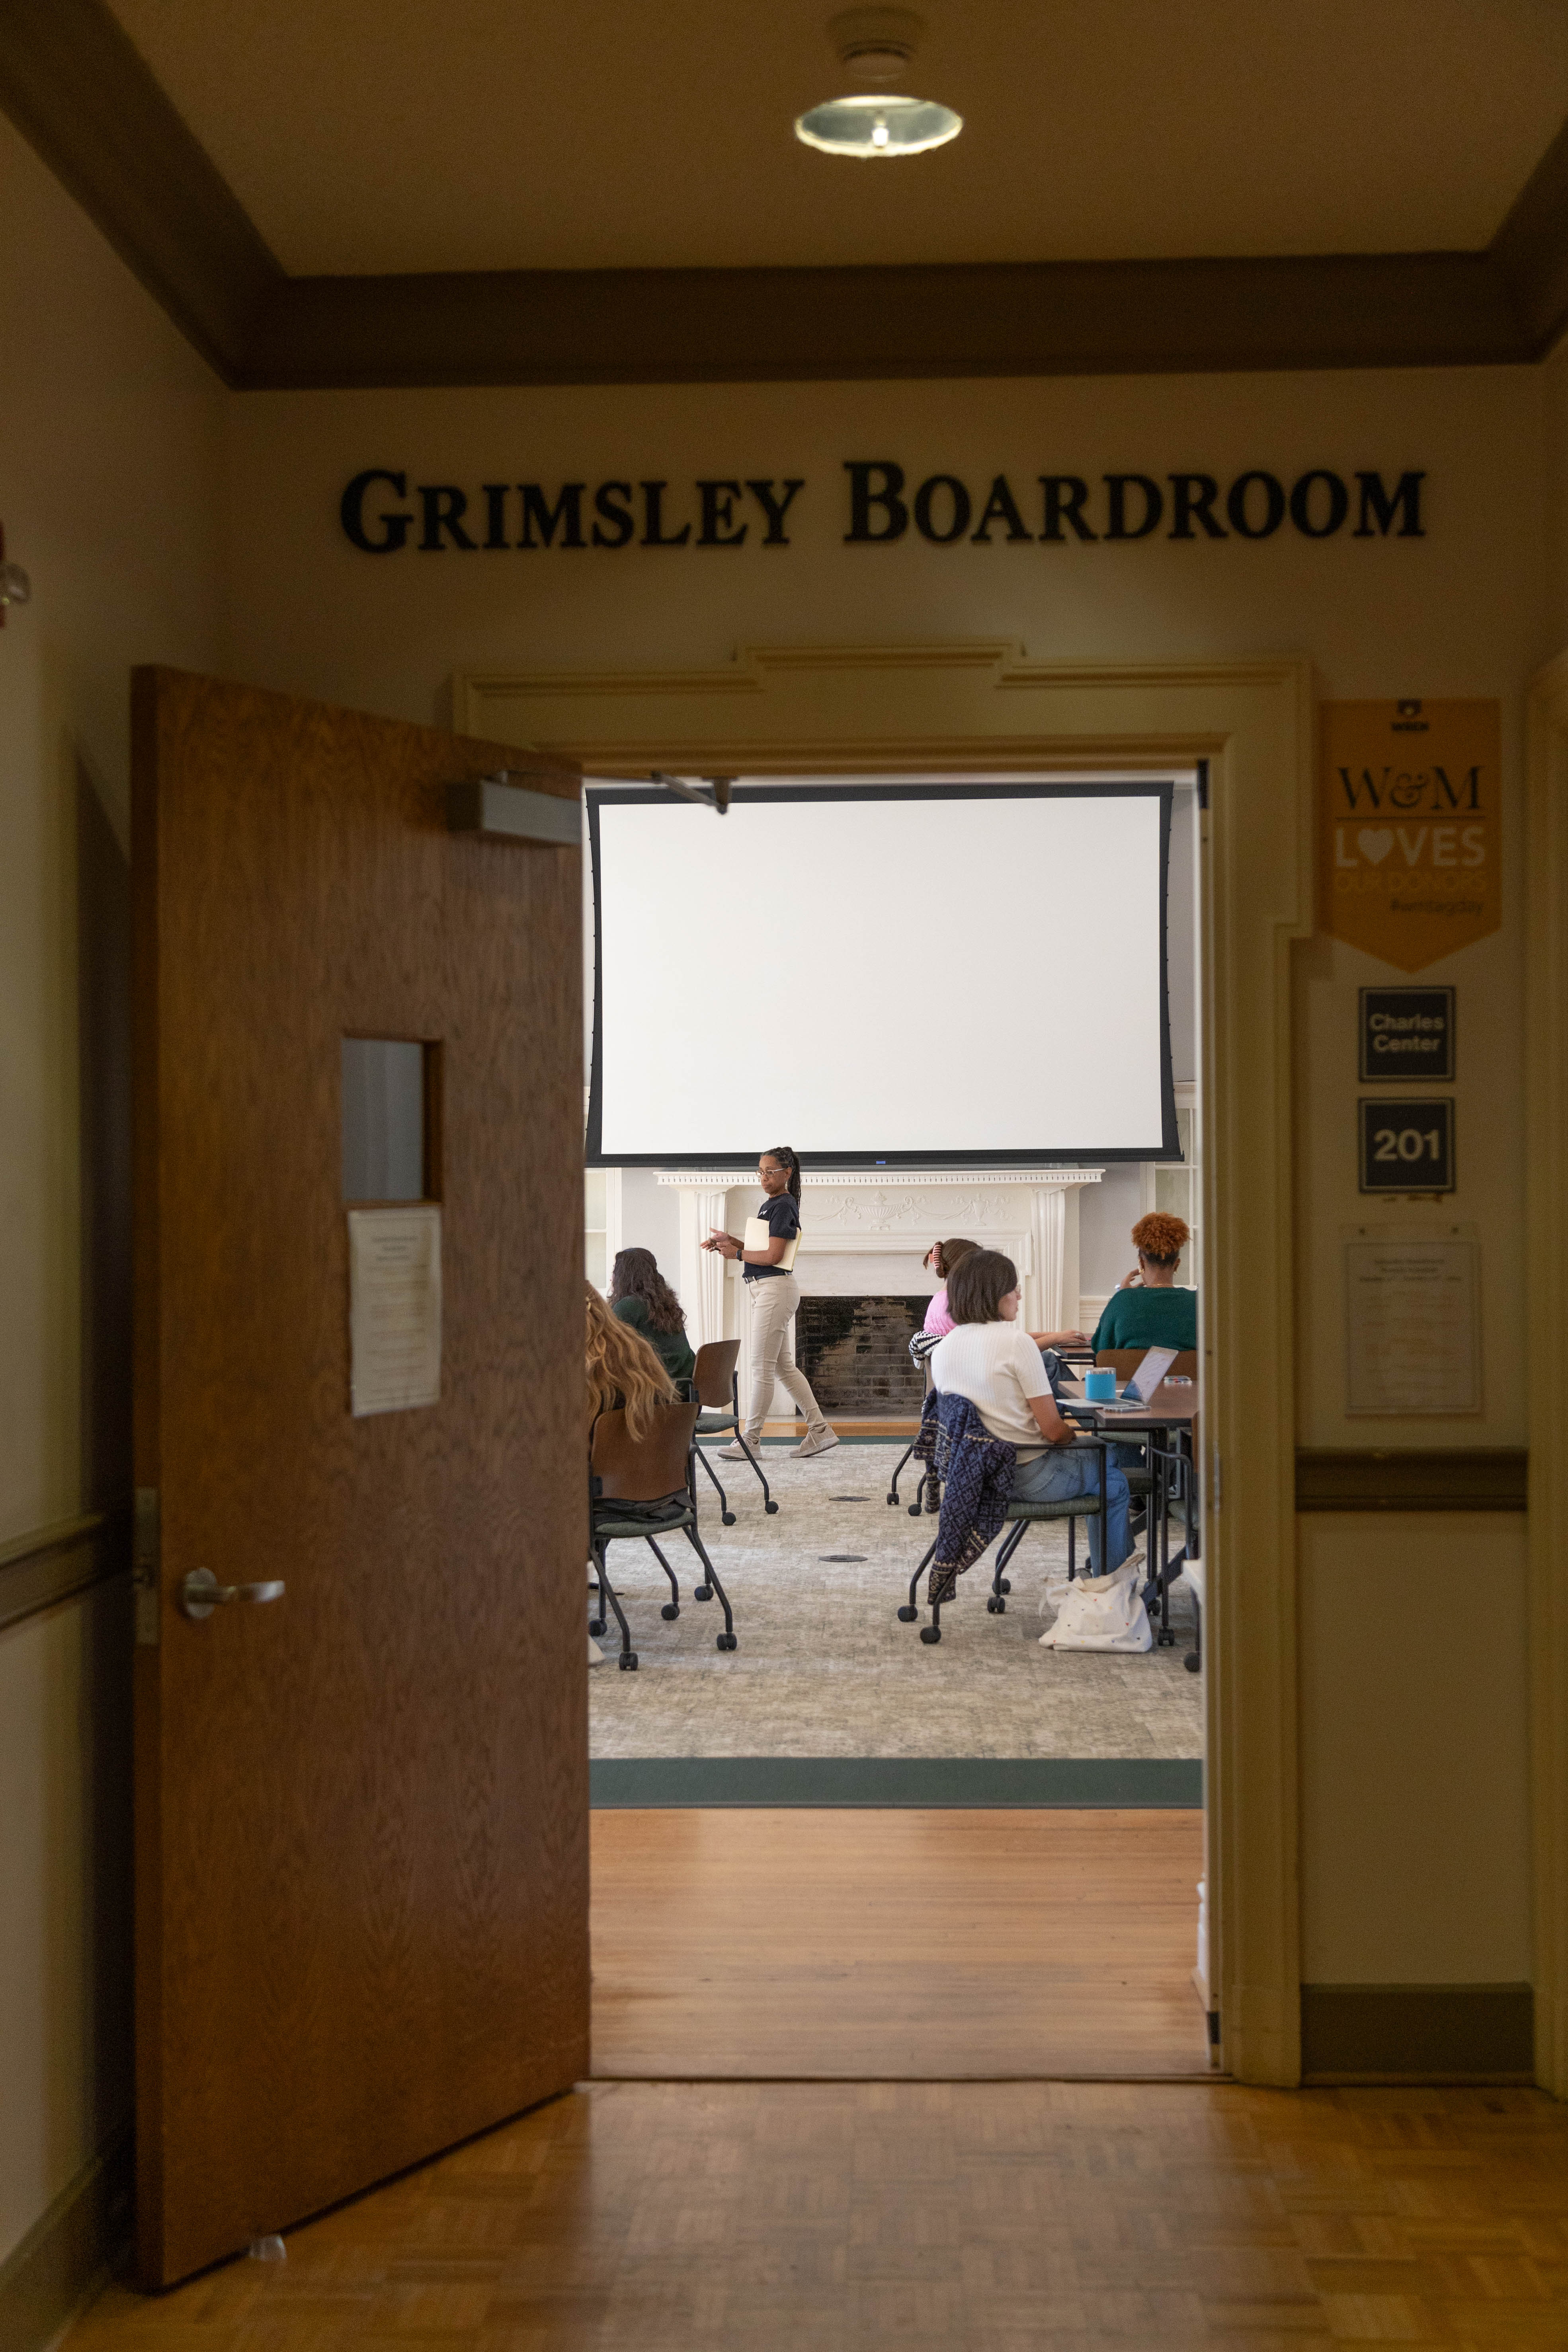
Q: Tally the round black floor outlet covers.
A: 2